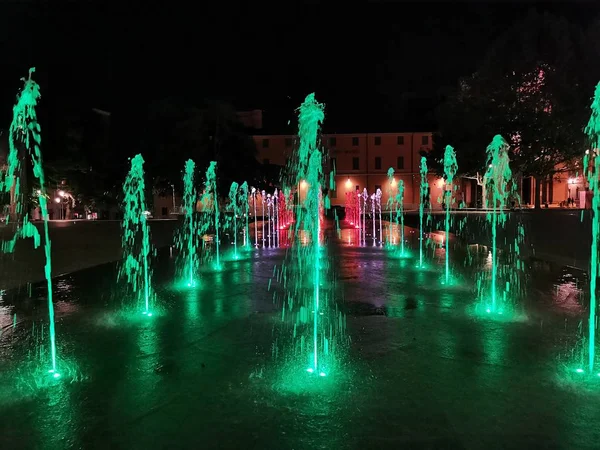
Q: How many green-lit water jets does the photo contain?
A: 13